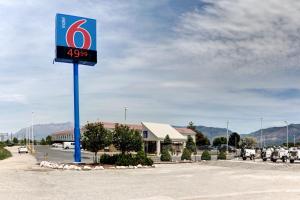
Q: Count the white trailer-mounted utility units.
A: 4